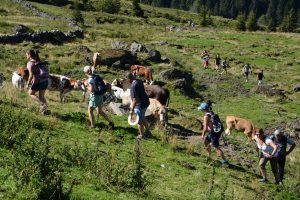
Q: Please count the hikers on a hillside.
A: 11